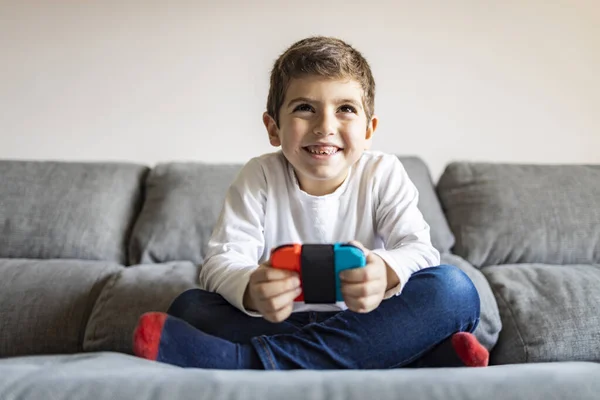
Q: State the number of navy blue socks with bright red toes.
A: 2